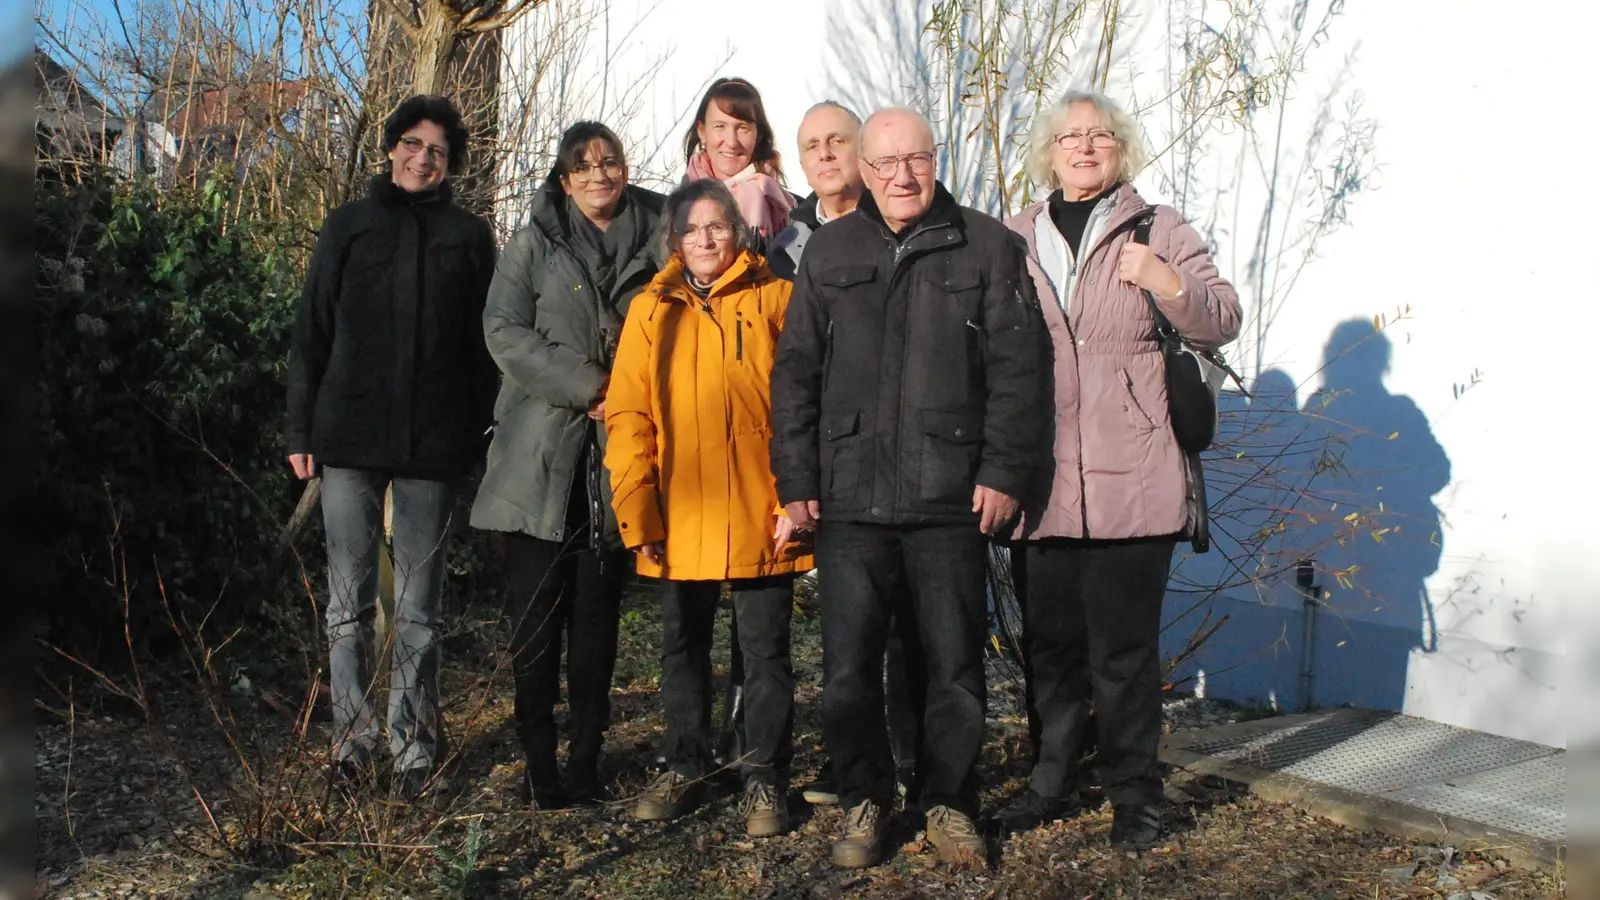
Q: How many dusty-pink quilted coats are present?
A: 1